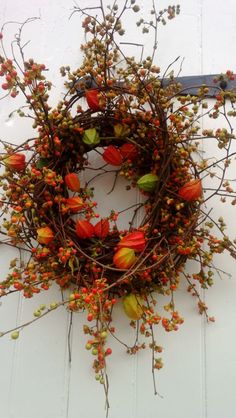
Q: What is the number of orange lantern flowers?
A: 12